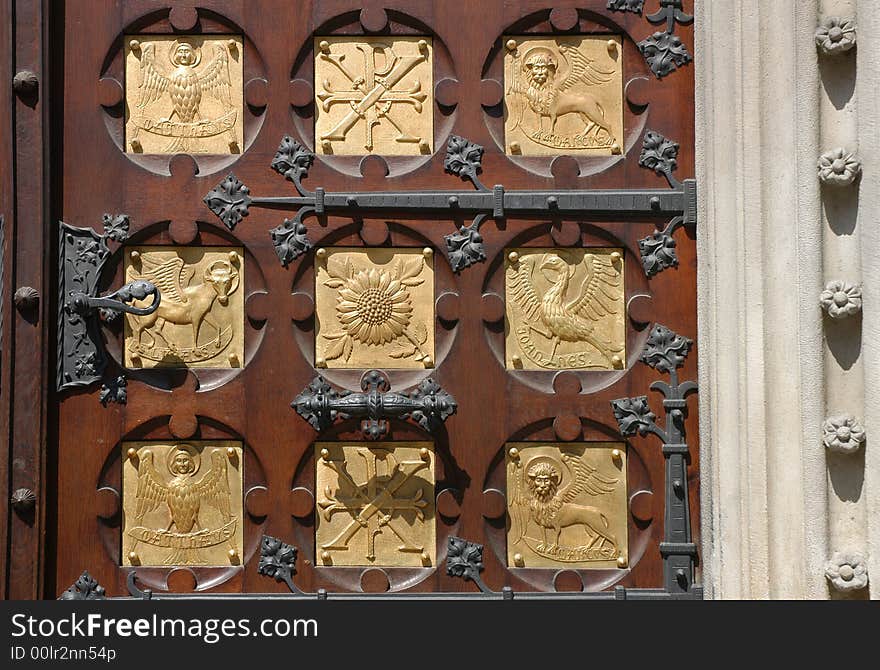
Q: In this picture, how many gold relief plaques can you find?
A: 9